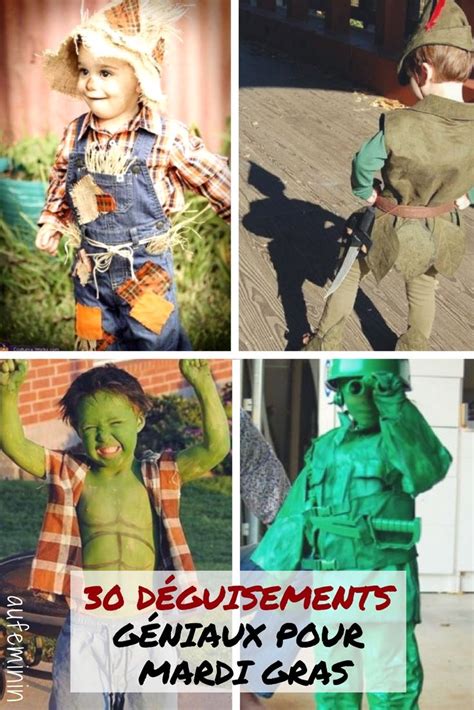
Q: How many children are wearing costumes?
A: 4